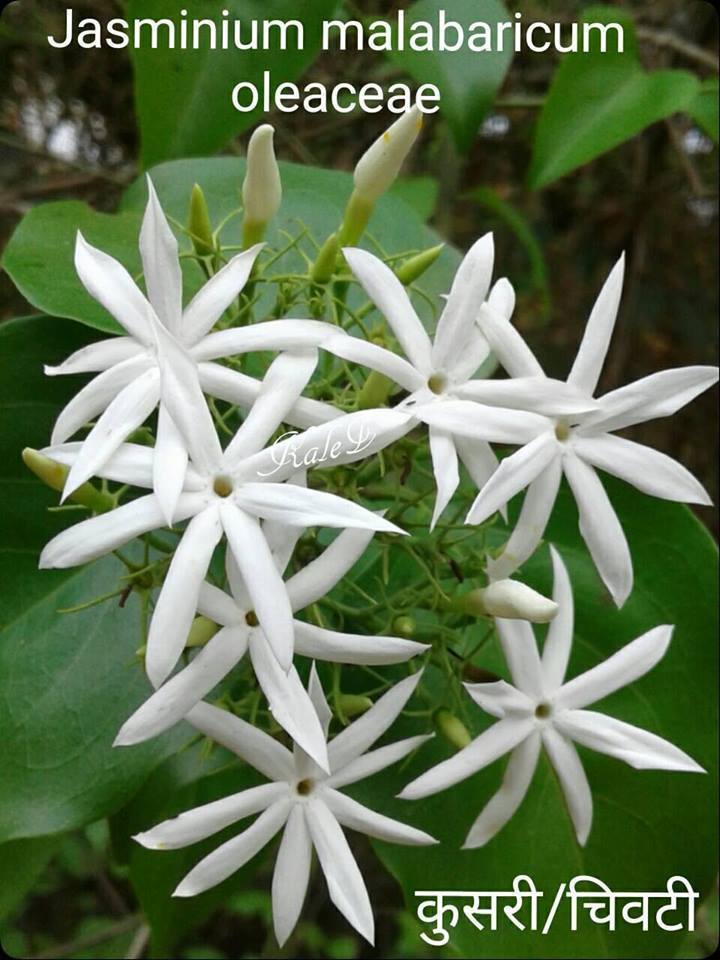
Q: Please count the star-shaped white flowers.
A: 7